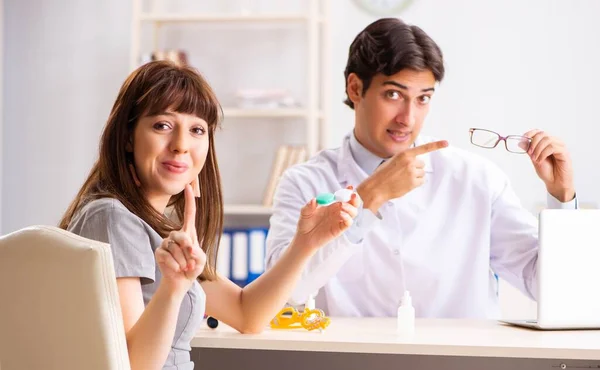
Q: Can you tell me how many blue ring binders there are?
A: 3